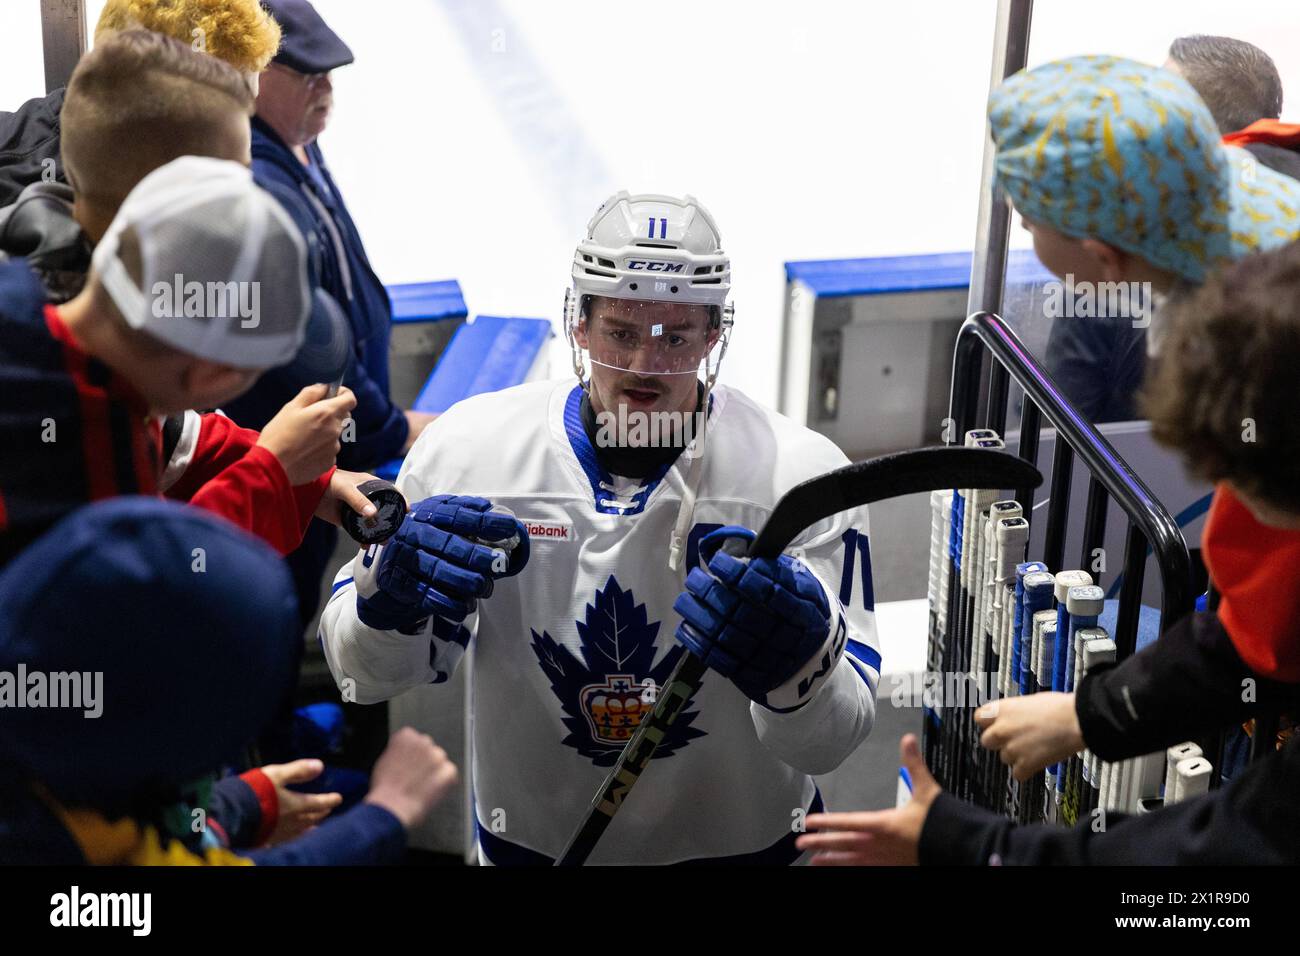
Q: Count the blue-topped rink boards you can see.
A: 3